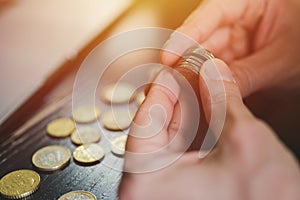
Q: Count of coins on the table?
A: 11